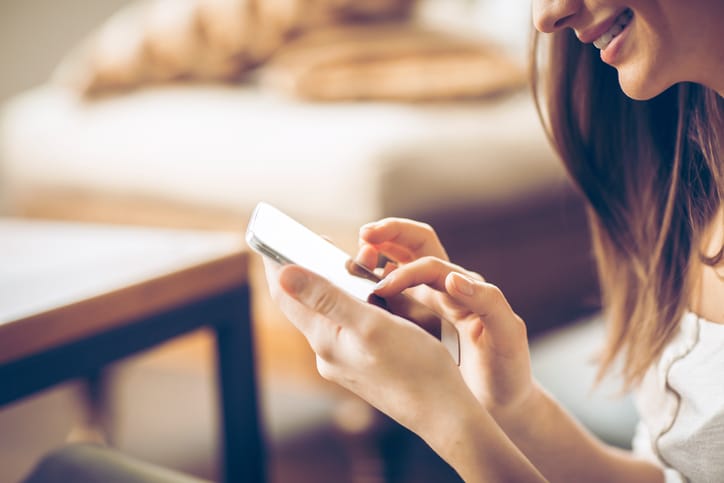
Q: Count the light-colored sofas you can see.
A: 1